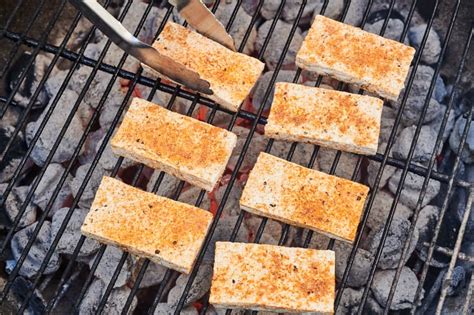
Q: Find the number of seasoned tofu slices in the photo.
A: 7